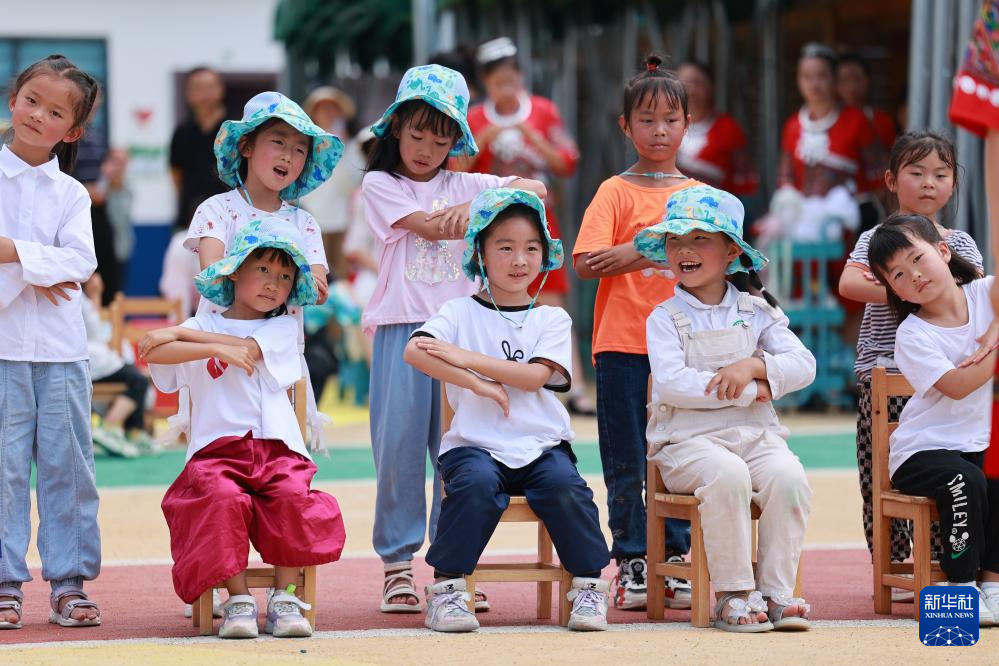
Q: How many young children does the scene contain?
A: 9